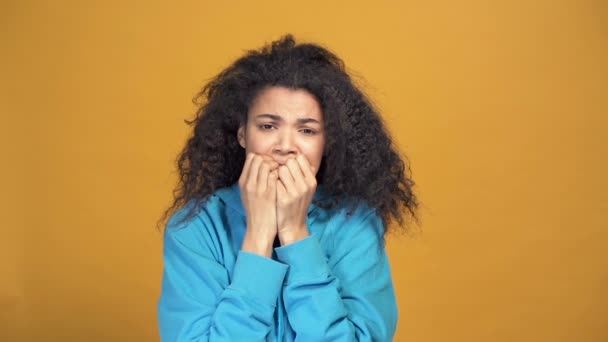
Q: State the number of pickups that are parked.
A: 0